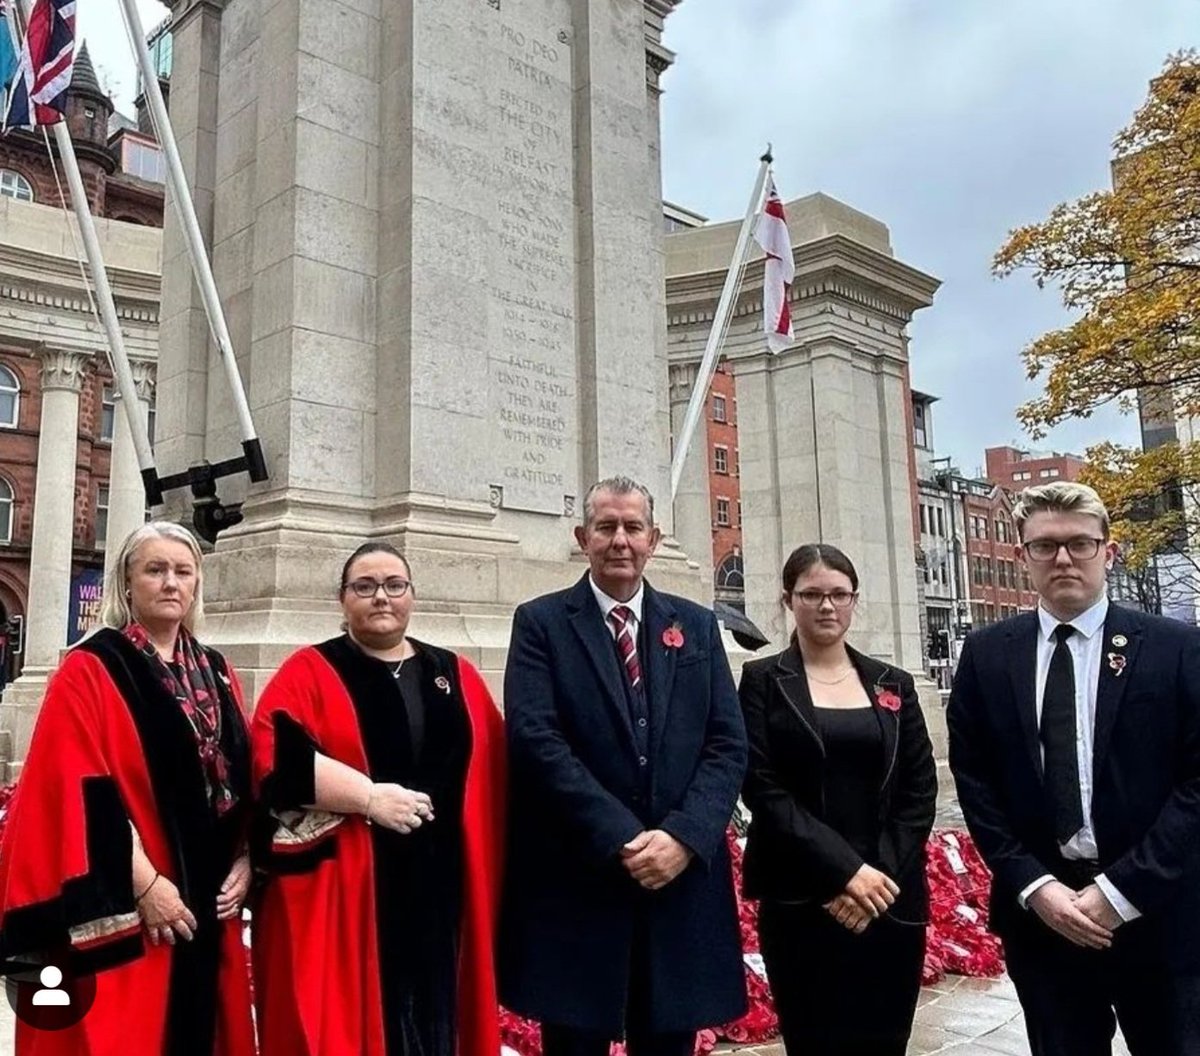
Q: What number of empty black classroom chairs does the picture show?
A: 0